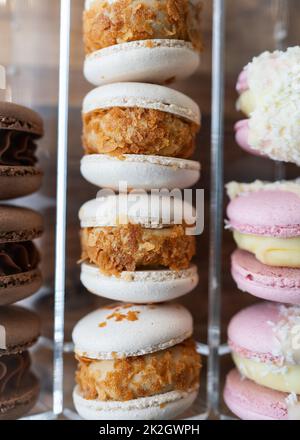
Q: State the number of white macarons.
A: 4